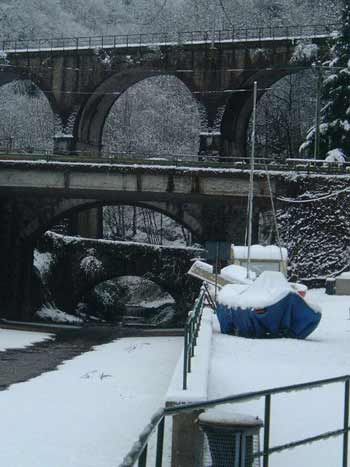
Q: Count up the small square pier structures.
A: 2